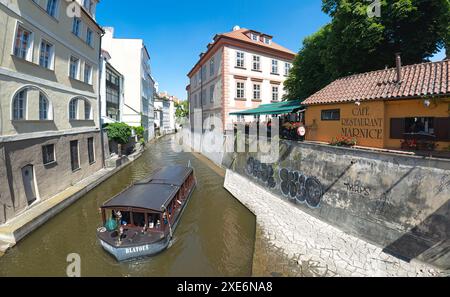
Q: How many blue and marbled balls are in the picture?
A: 0